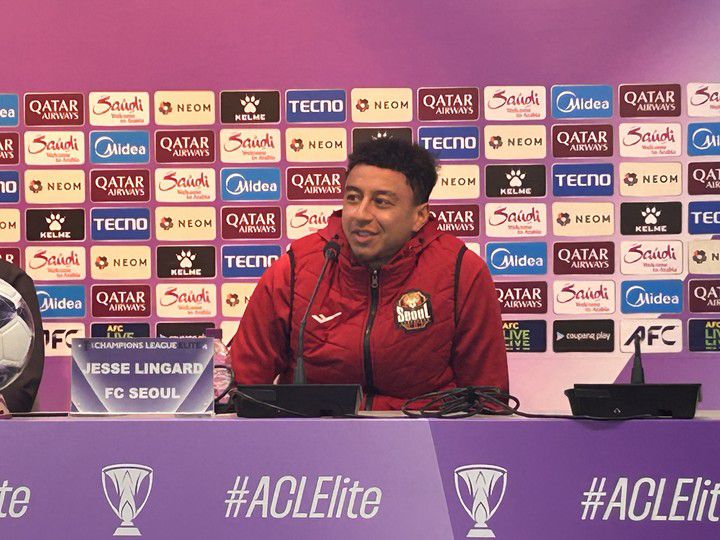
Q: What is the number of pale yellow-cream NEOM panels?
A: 13